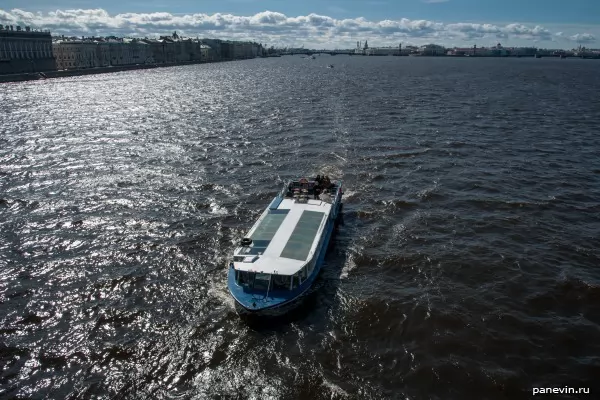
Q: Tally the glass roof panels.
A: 2